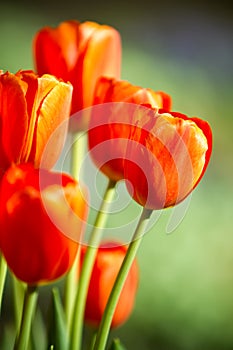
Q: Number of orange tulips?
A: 6